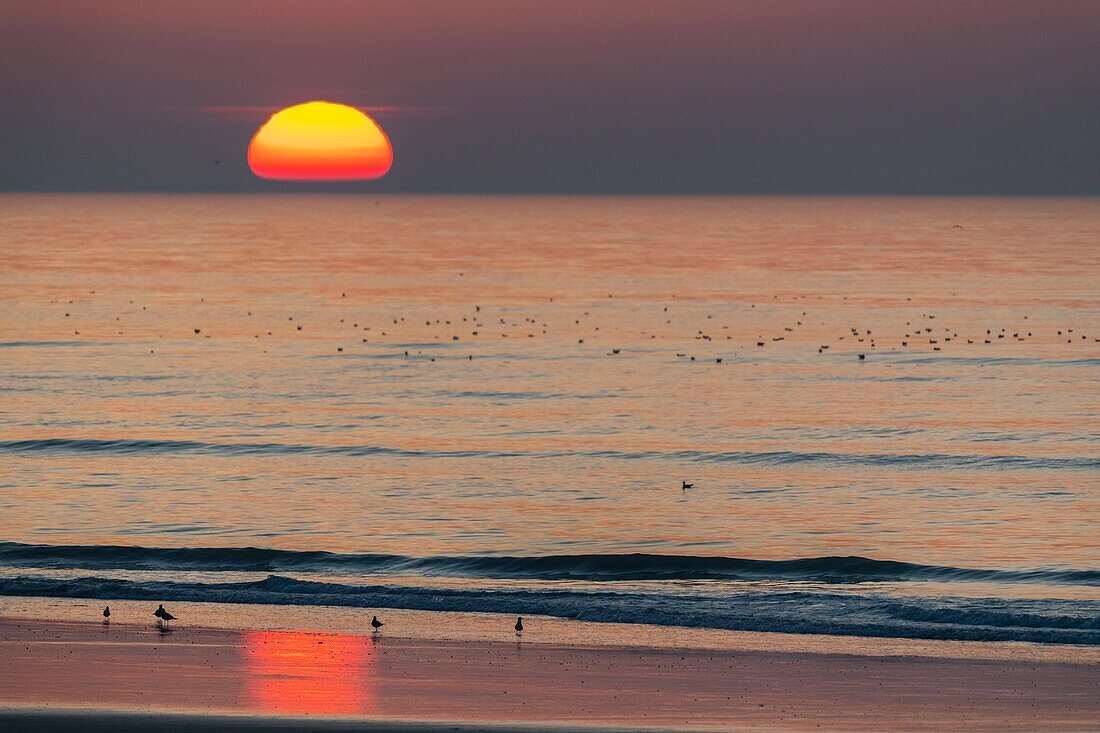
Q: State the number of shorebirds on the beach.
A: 5